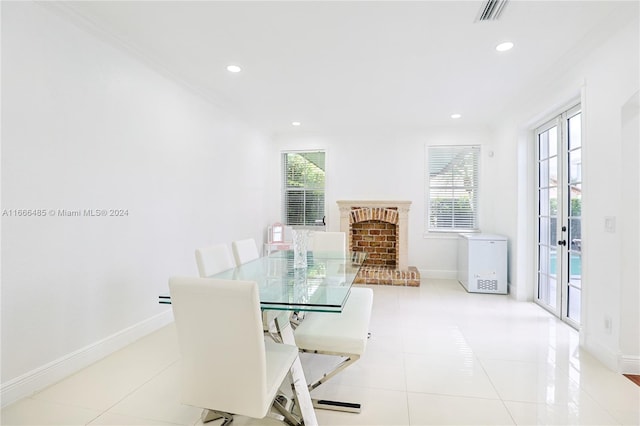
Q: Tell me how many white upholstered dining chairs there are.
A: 4